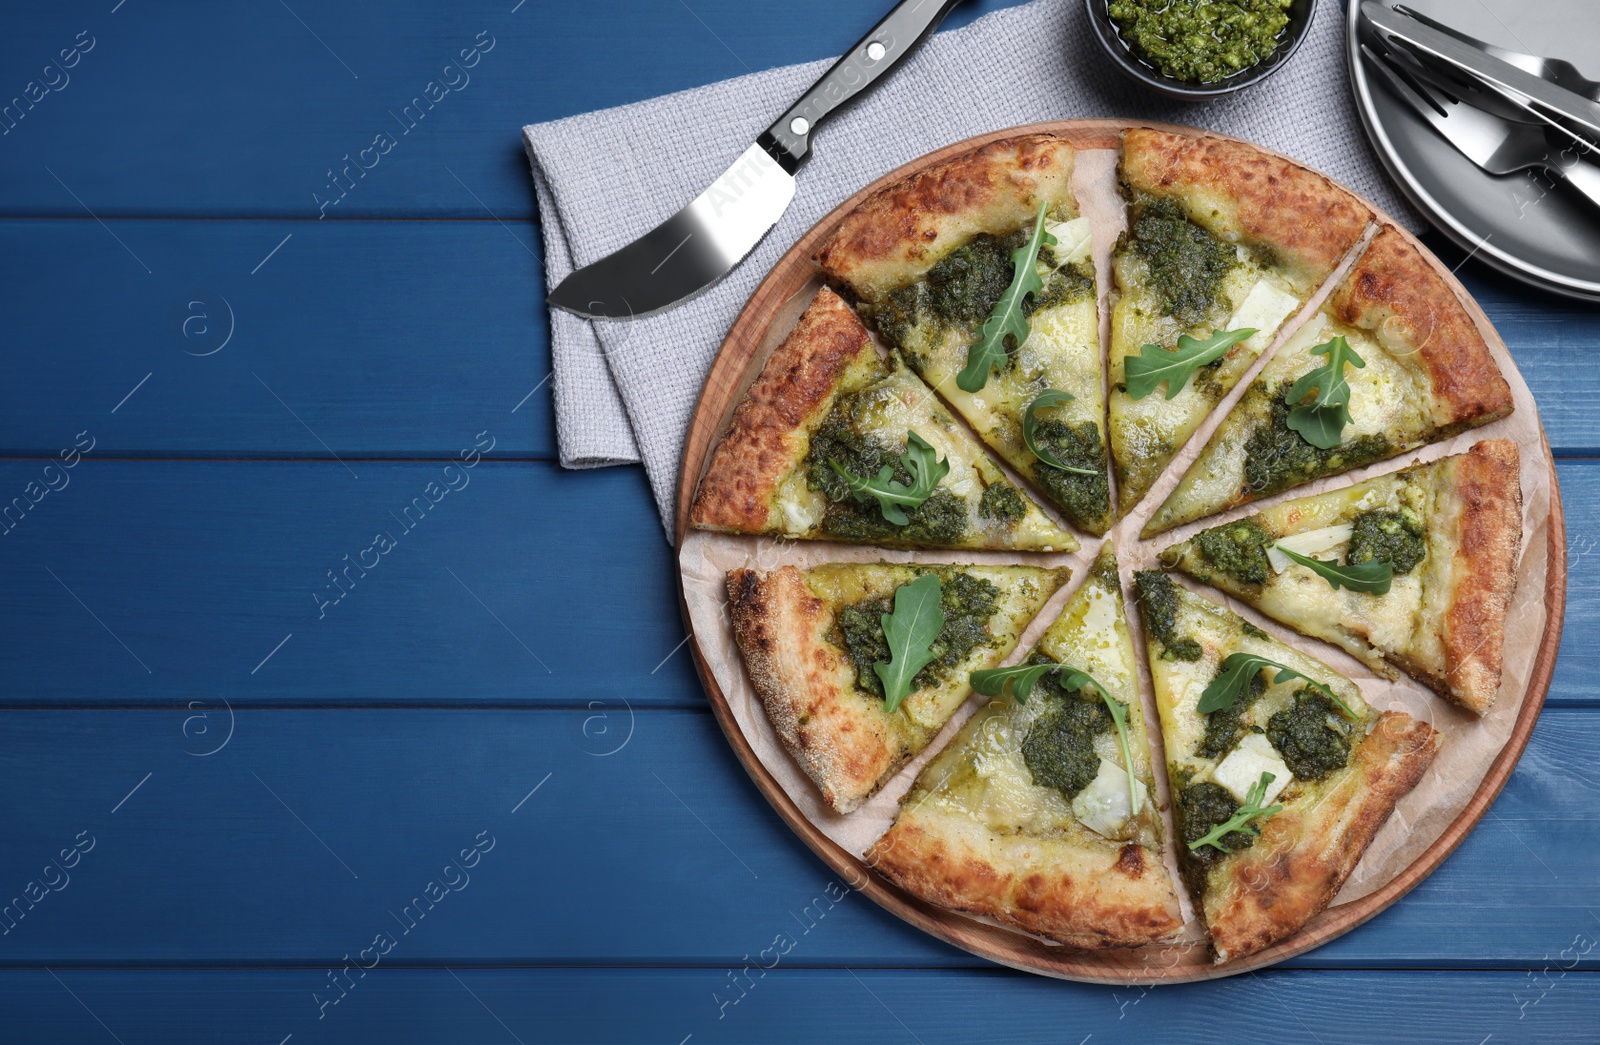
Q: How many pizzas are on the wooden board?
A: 1